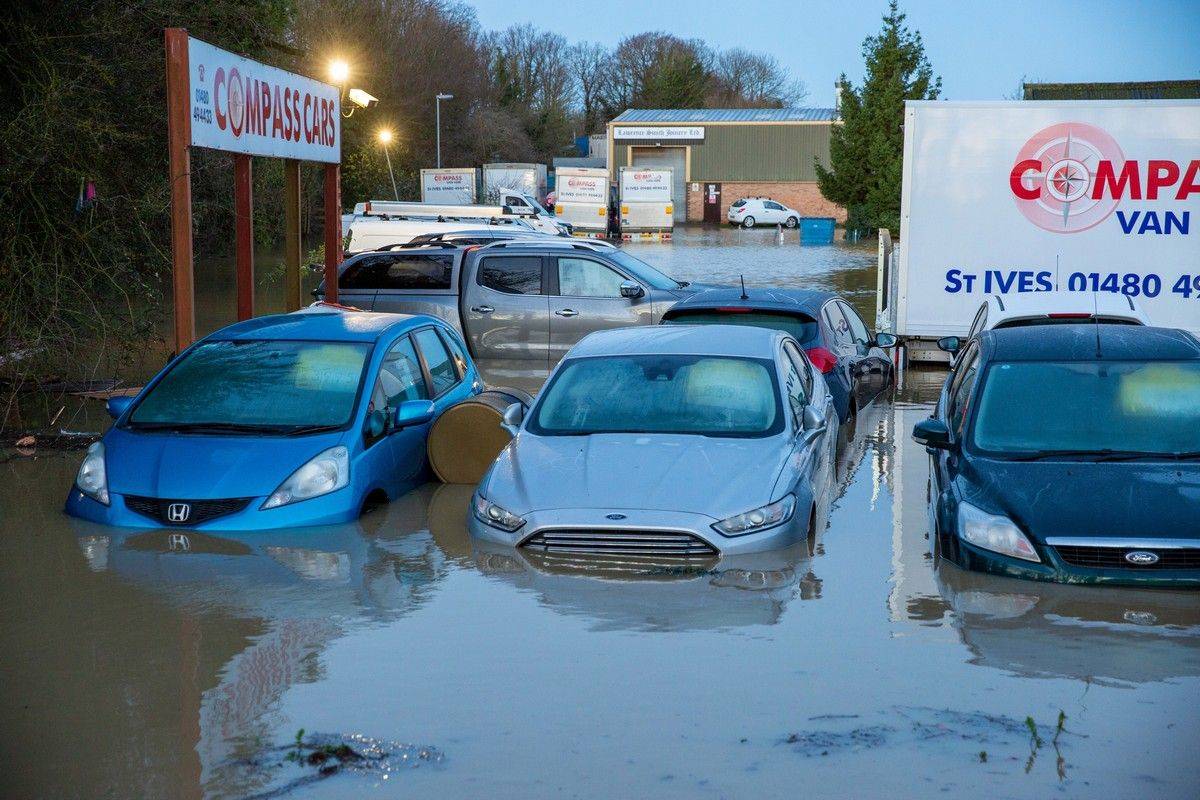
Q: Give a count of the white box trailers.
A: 5